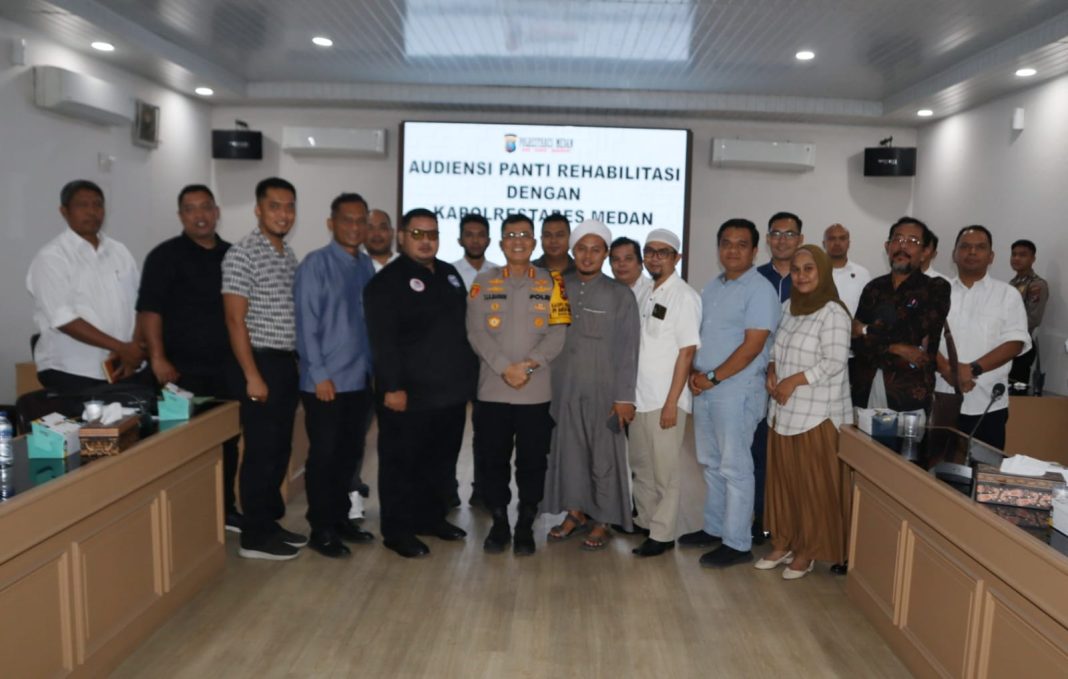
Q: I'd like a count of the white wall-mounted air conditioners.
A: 3